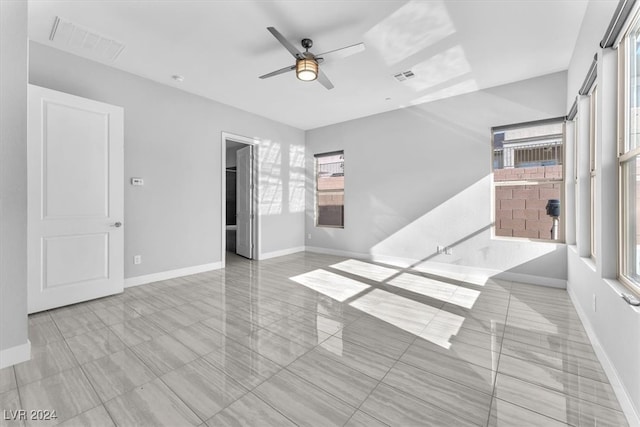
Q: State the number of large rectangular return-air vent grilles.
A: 1